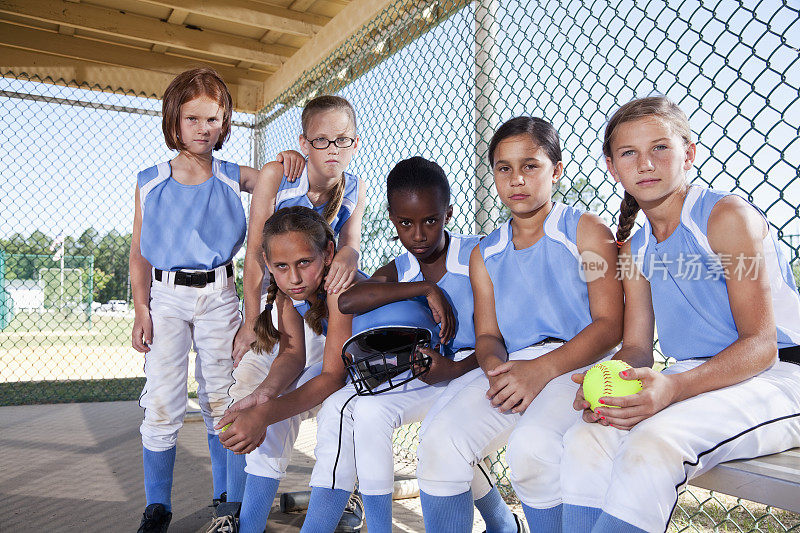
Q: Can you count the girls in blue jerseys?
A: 6